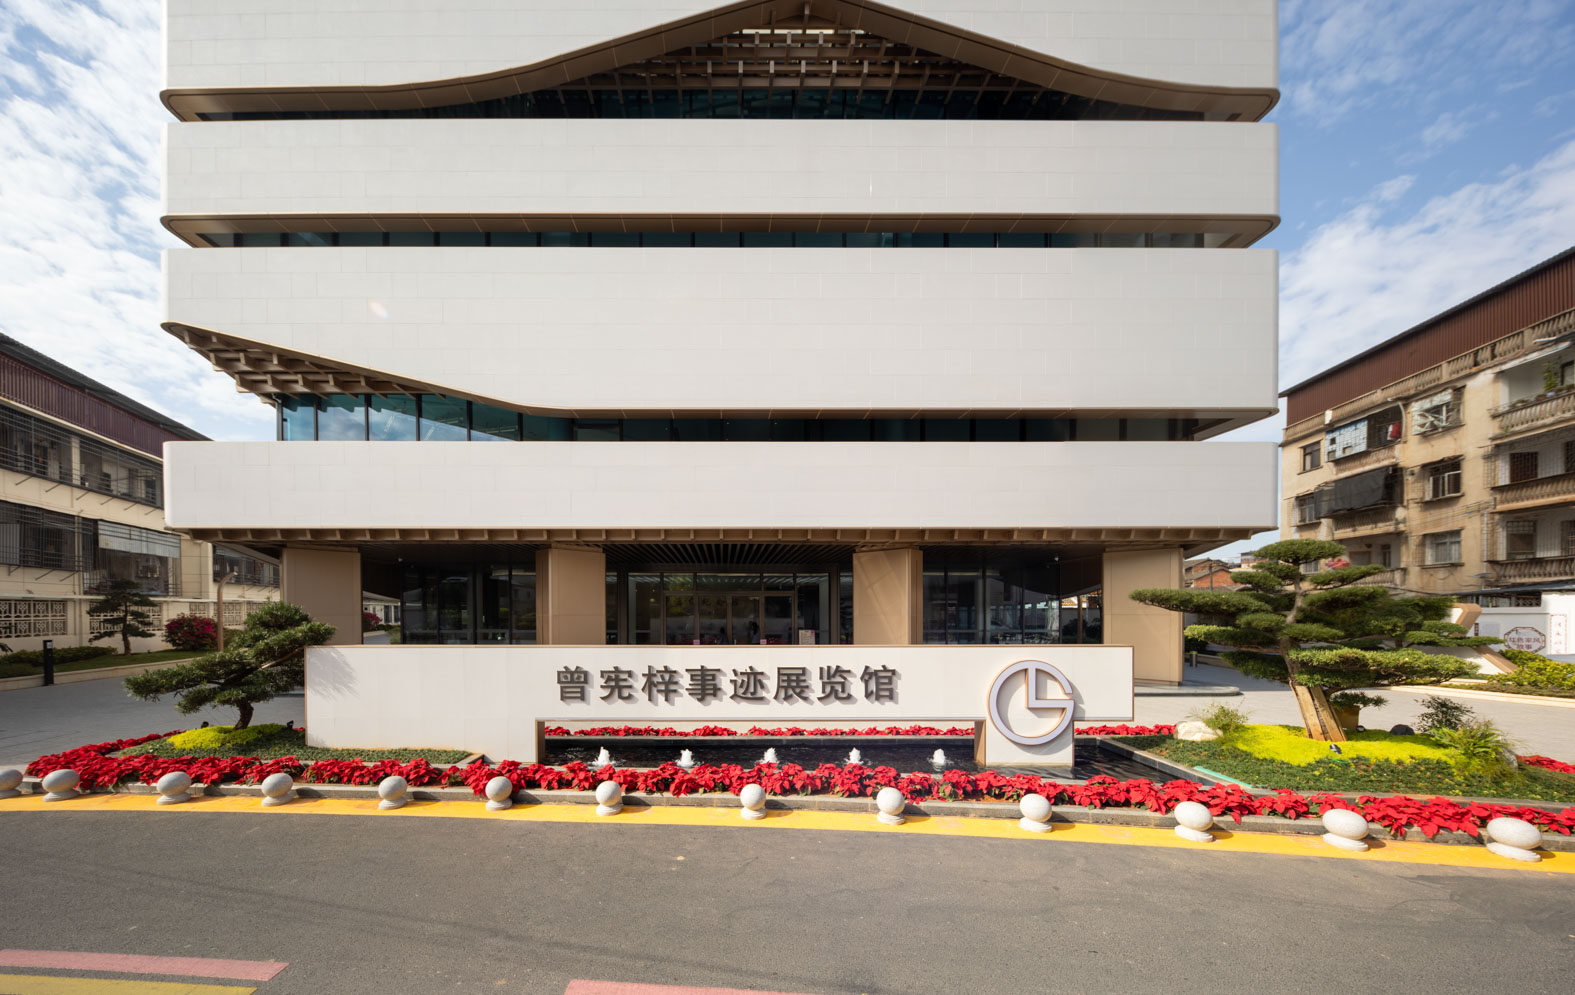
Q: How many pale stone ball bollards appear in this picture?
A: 13